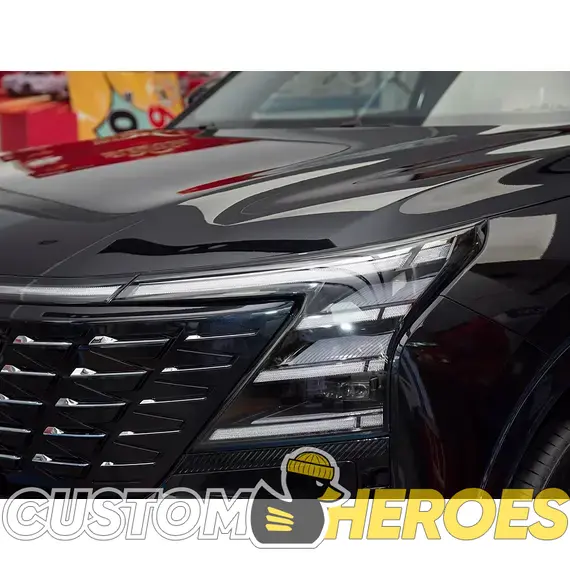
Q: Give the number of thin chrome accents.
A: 15